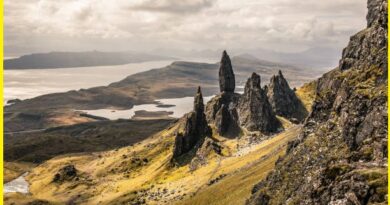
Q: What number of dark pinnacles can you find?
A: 4